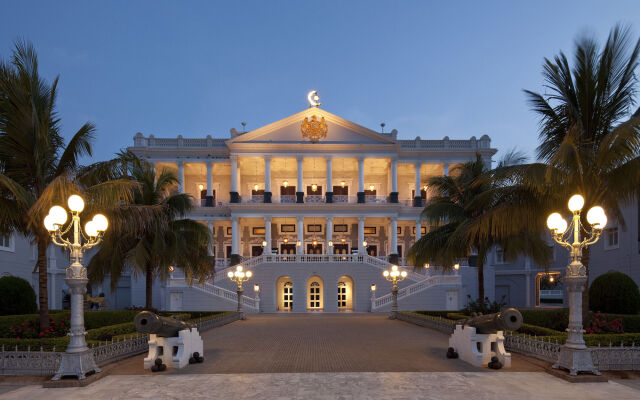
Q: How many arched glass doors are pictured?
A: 3